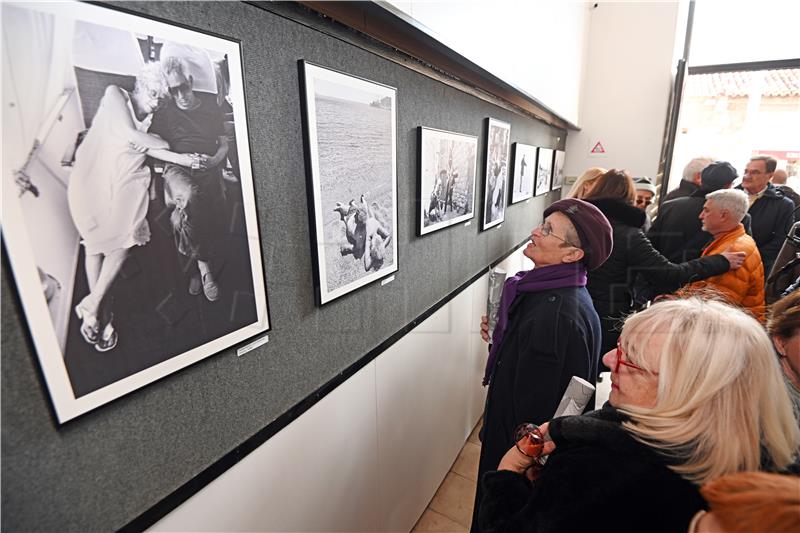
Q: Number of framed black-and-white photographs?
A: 7